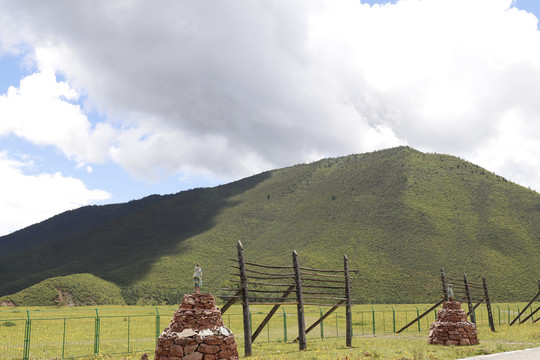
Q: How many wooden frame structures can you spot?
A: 3